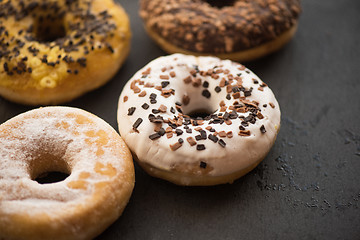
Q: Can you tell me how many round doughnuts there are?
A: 4